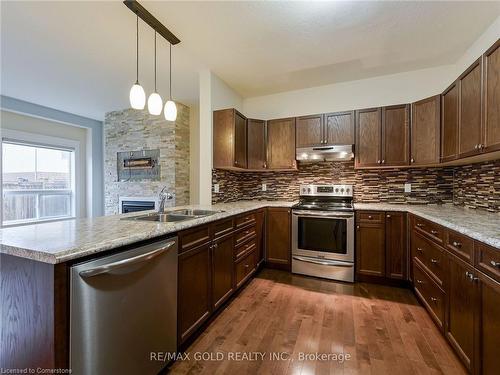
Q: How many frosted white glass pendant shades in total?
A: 3